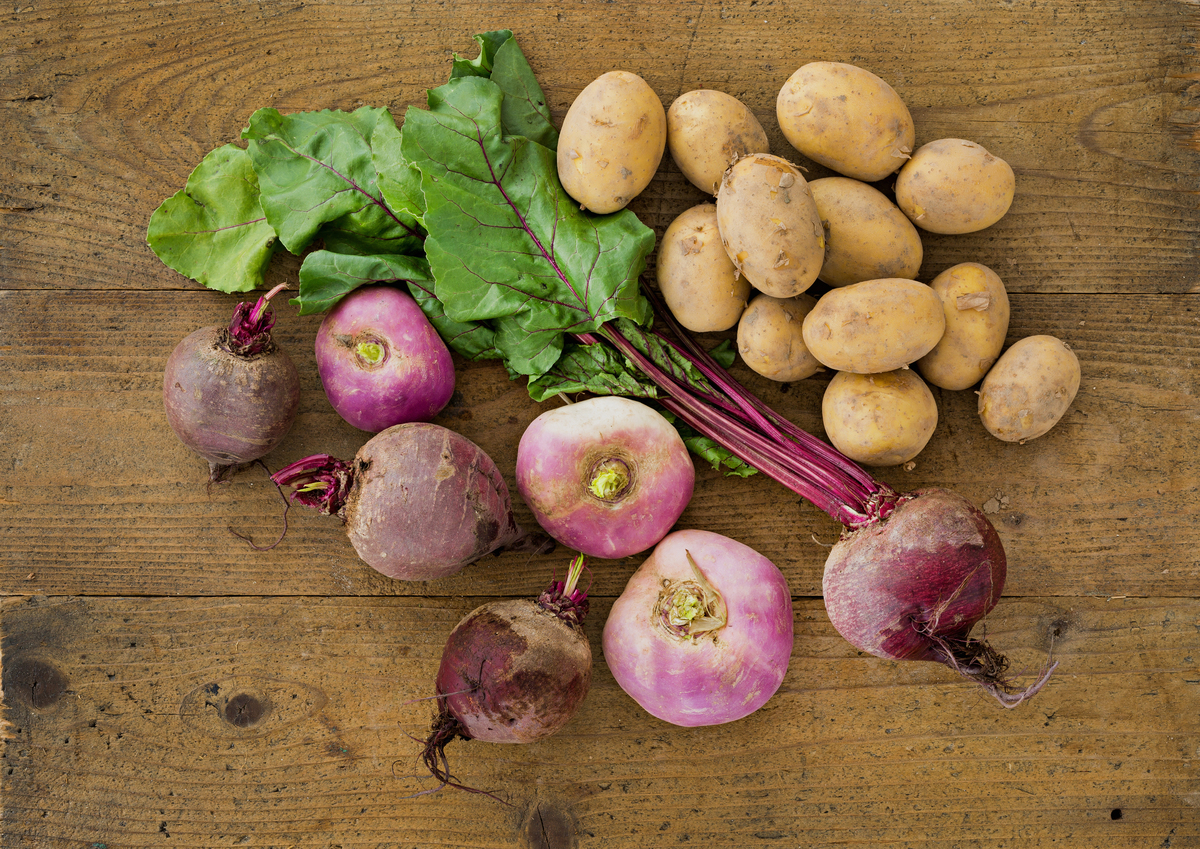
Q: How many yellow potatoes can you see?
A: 12